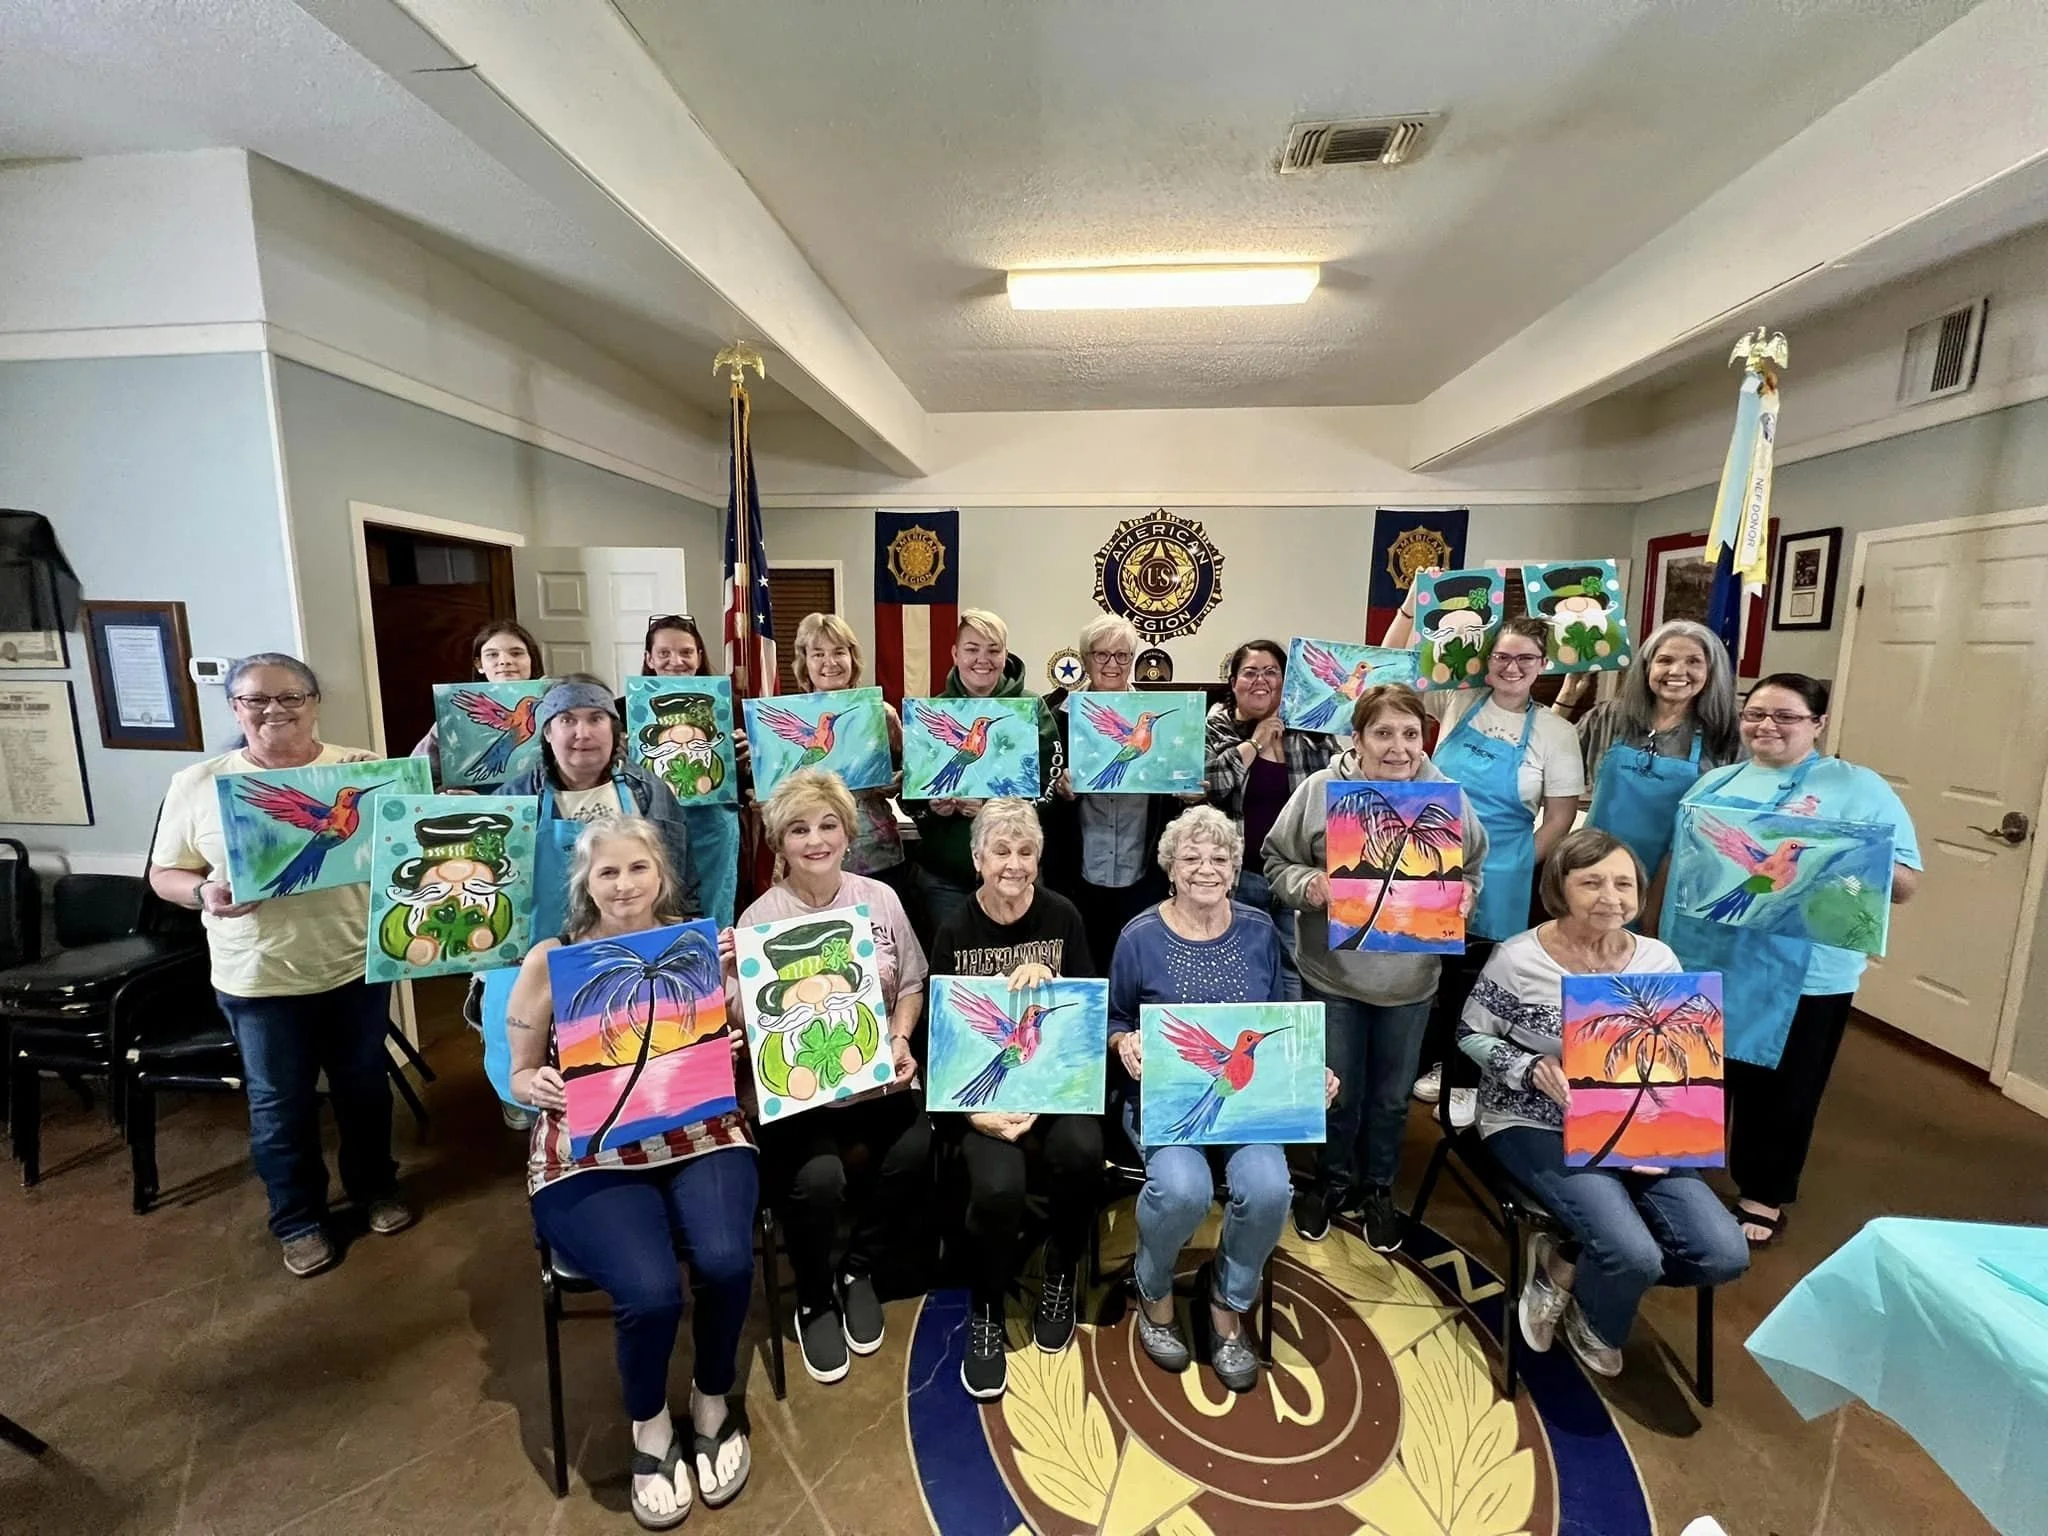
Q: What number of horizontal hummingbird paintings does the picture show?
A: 9